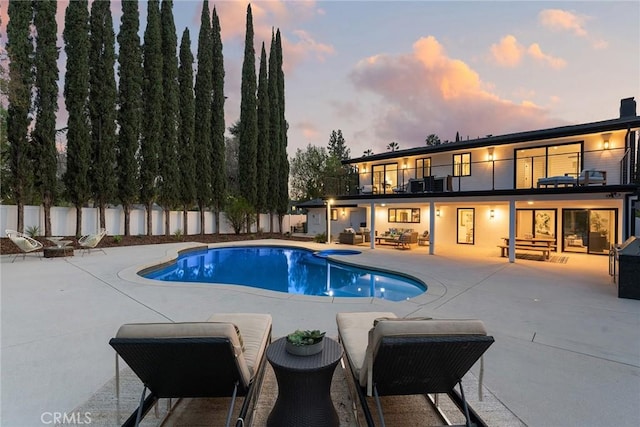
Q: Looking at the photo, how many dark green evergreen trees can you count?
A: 14